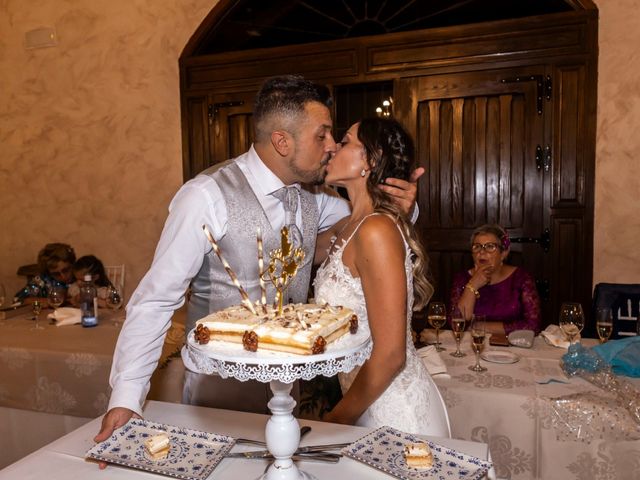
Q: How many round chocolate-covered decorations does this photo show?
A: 4